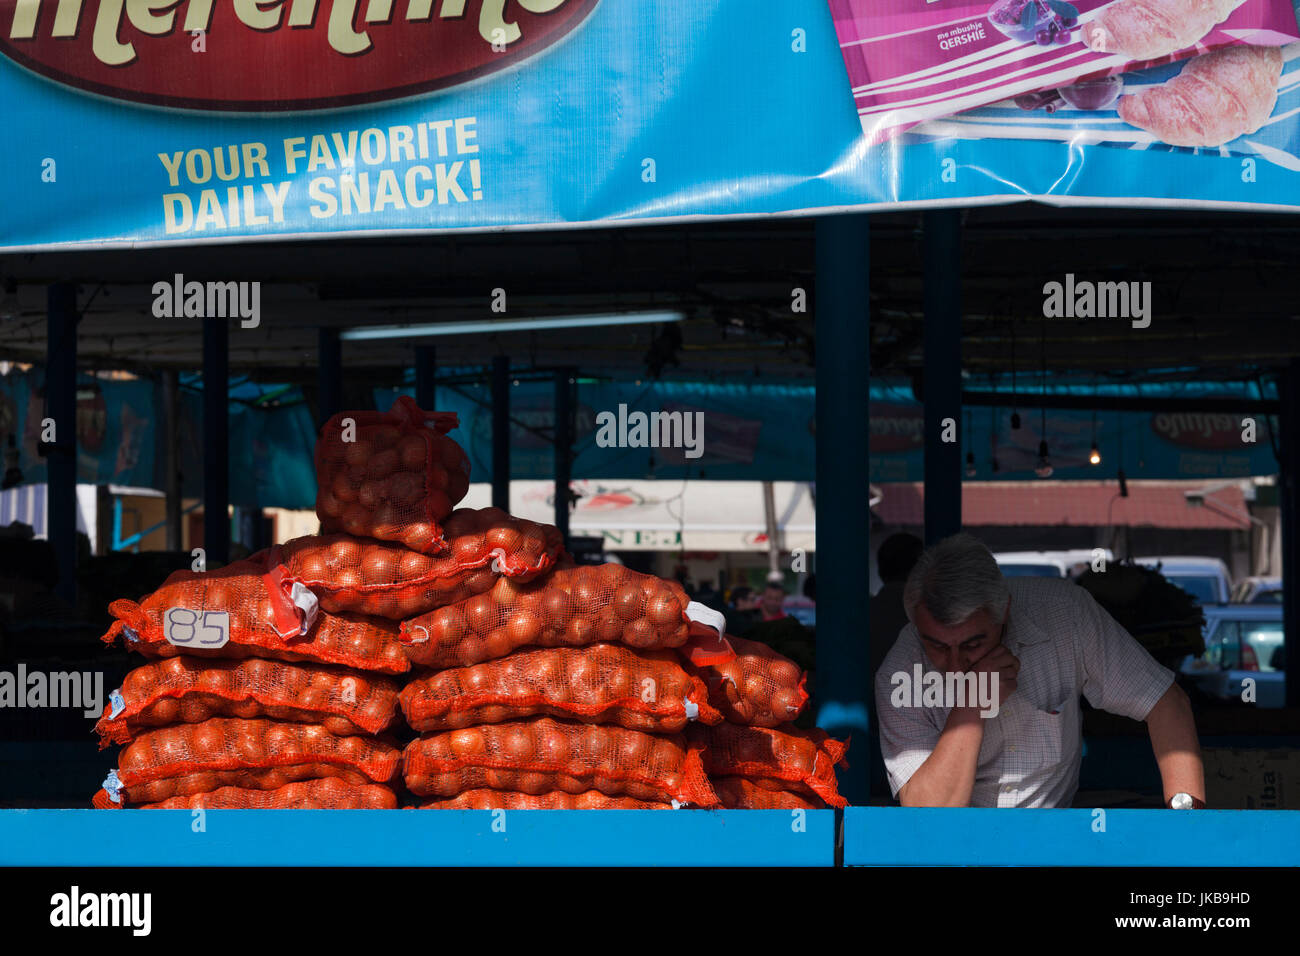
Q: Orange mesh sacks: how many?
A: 13